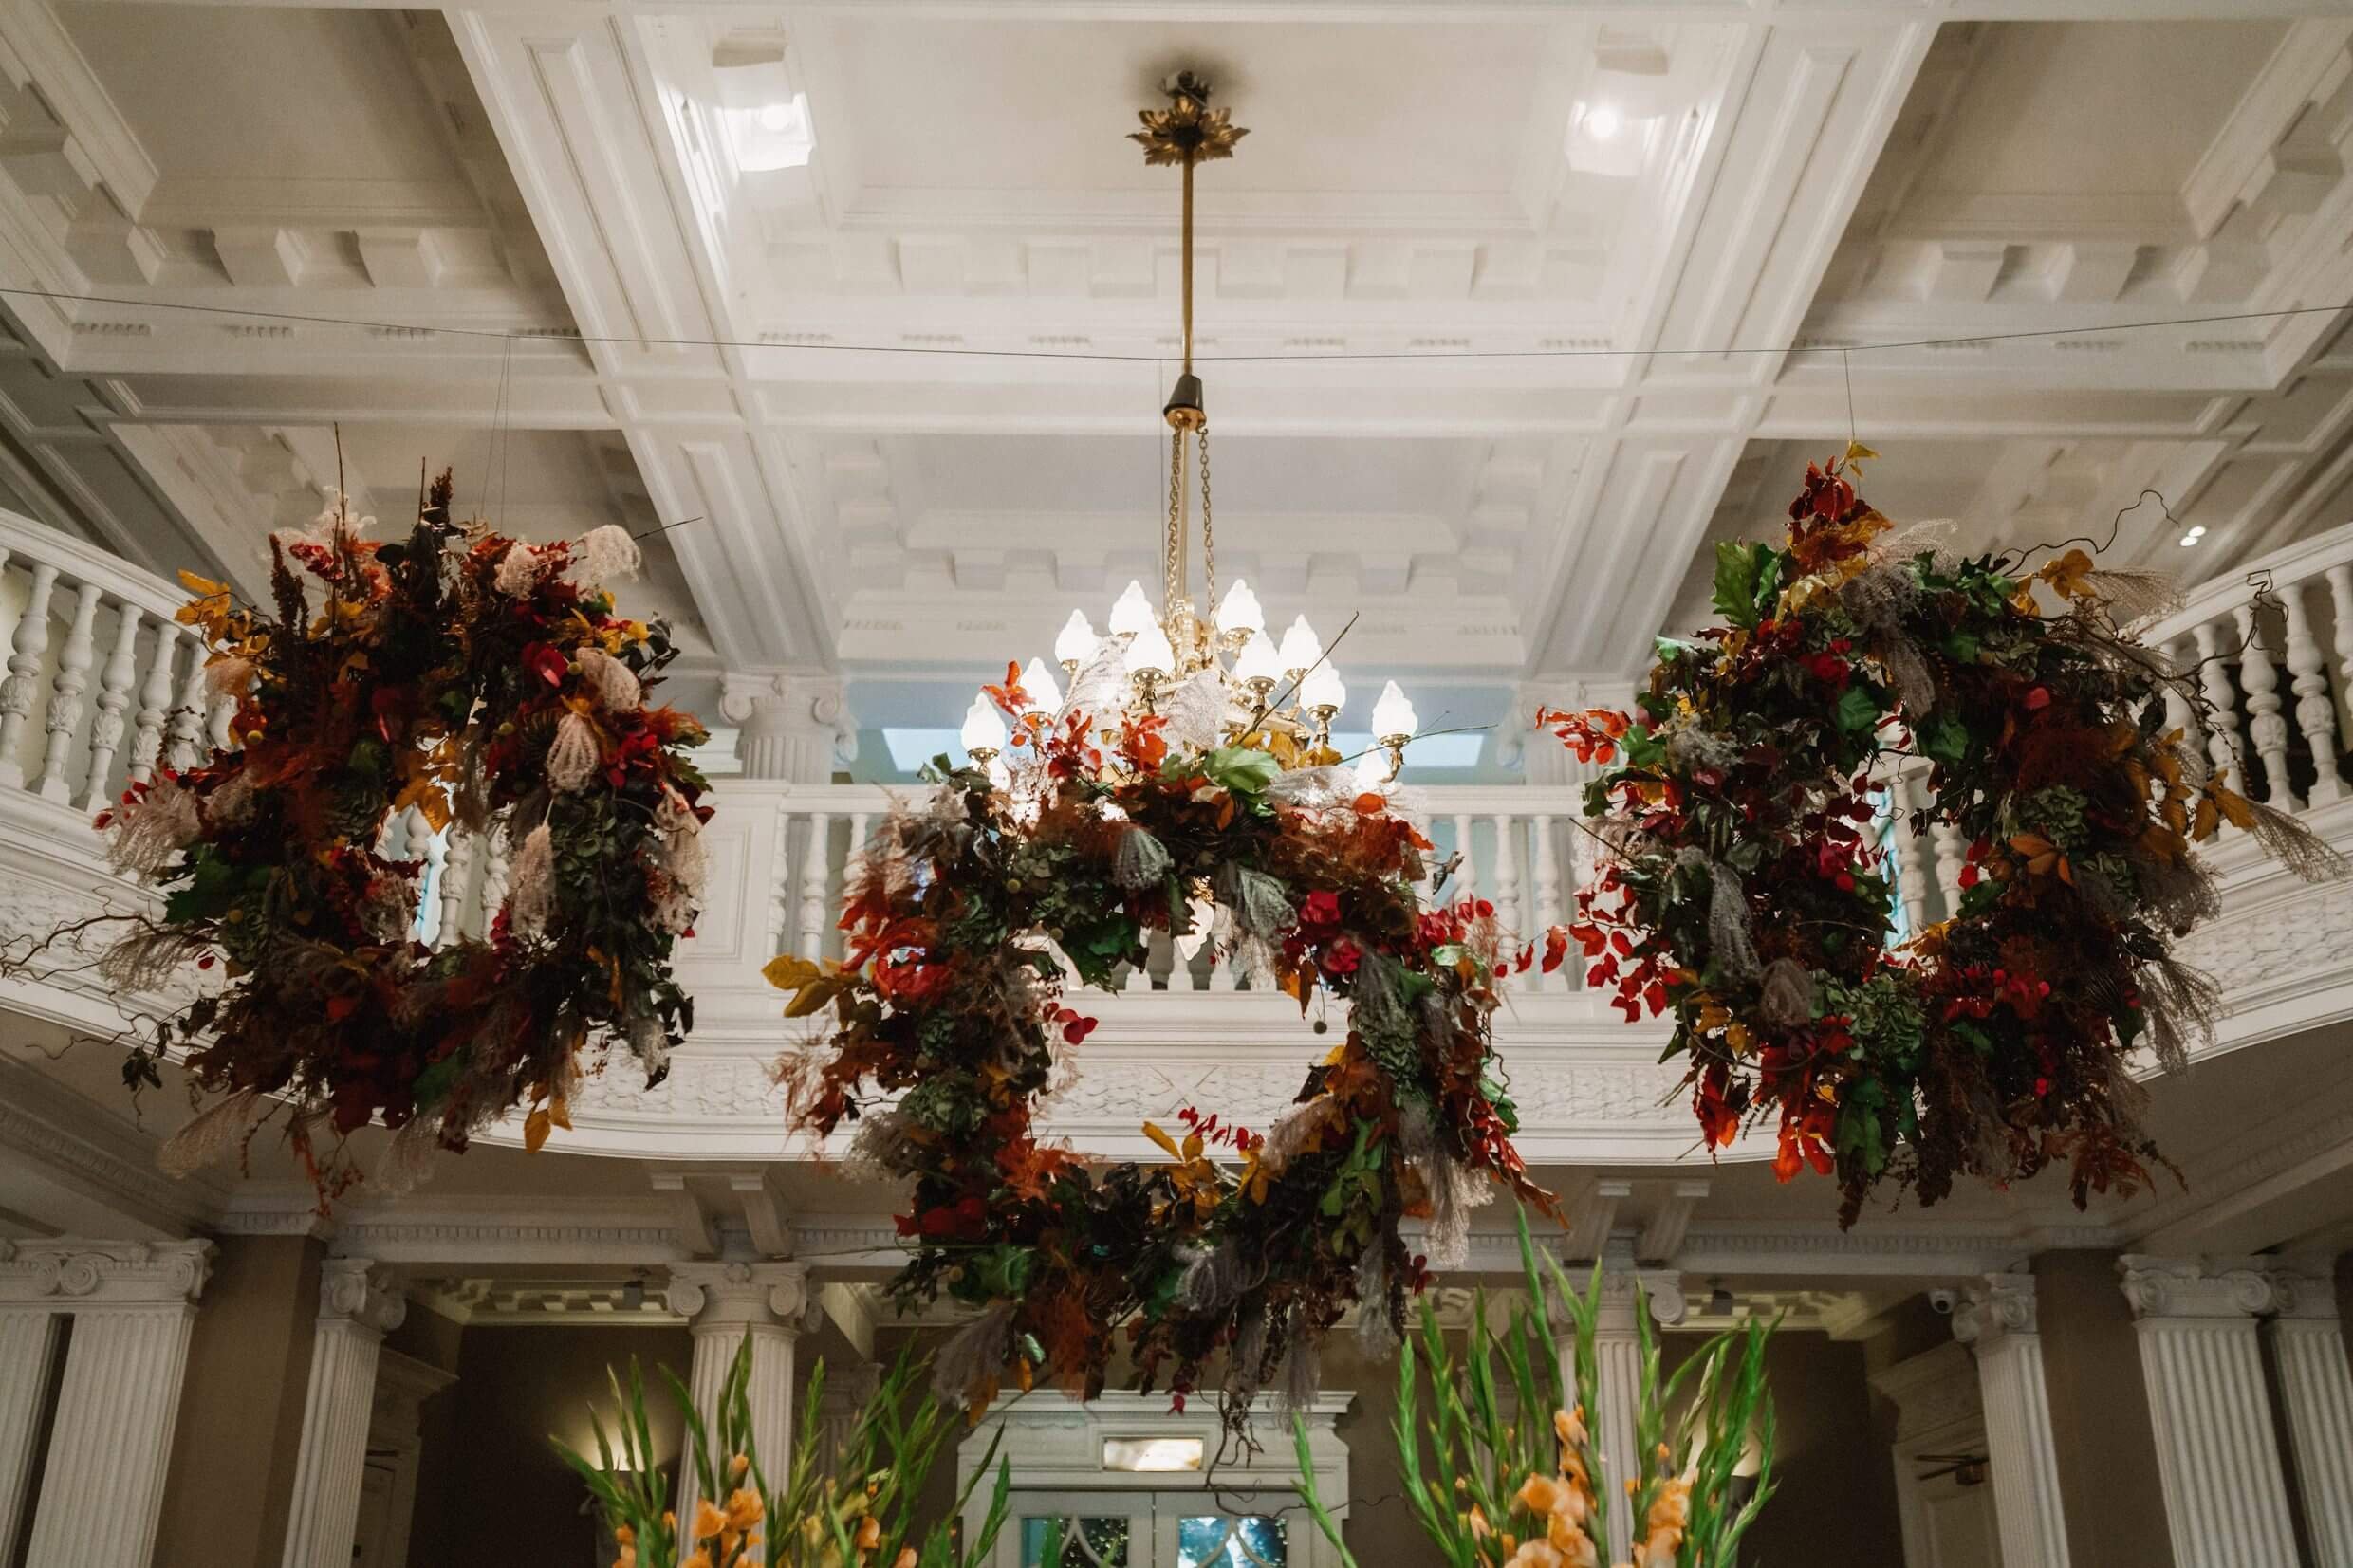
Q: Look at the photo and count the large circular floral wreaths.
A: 3